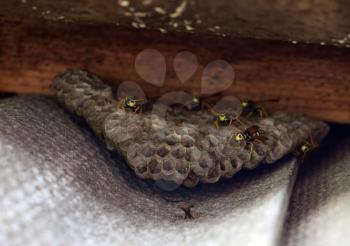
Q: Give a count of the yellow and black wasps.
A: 6